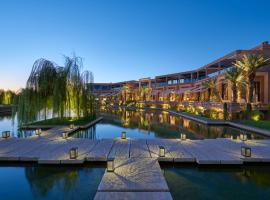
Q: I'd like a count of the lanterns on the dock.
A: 11